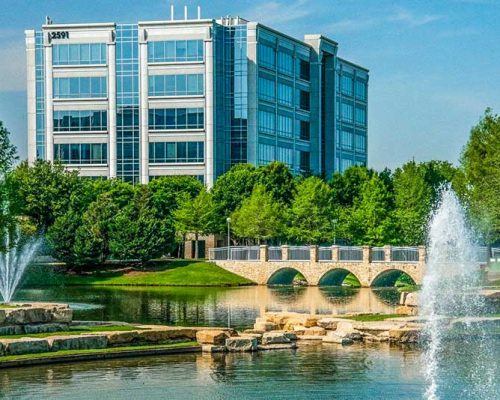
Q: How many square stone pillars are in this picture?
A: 7